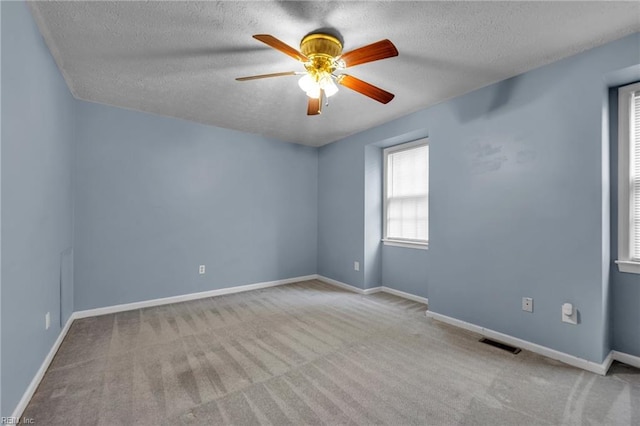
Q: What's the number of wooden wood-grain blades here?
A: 5